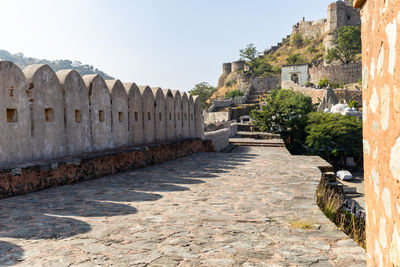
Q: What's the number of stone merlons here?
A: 13